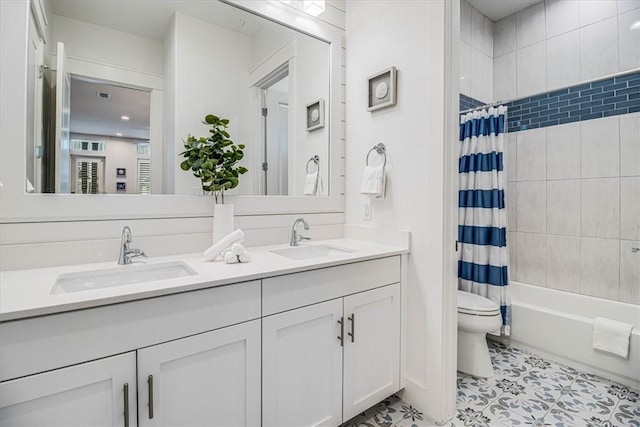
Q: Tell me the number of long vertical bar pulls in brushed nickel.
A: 4